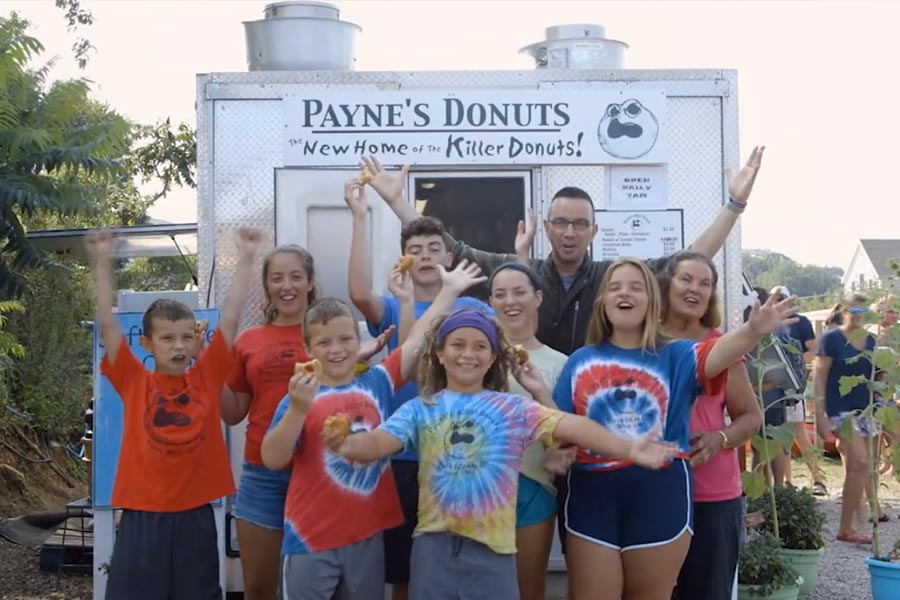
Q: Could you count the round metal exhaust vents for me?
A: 2